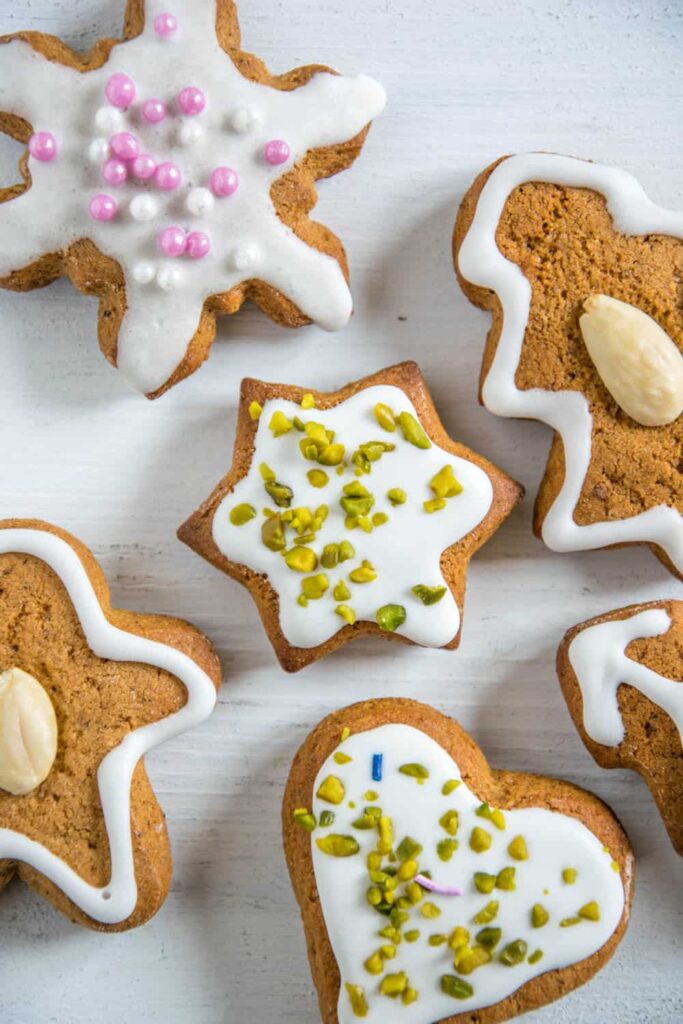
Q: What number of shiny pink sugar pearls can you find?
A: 14